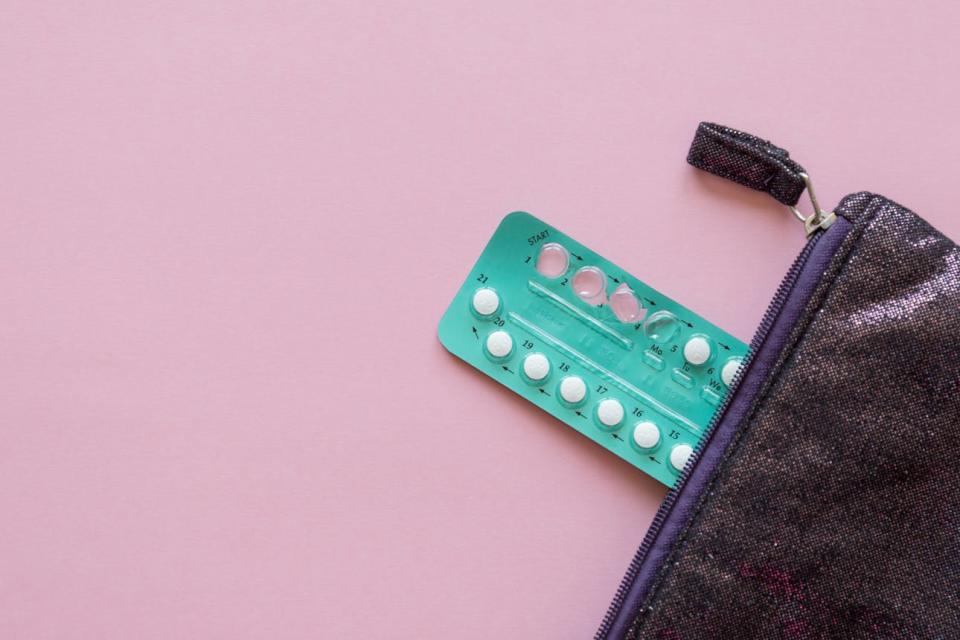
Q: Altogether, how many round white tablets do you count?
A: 9